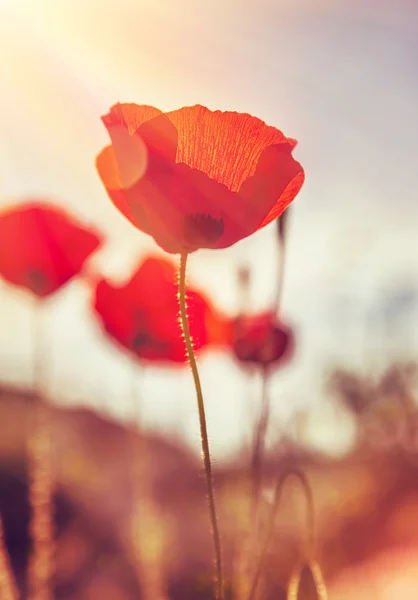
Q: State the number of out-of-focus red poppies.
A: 3